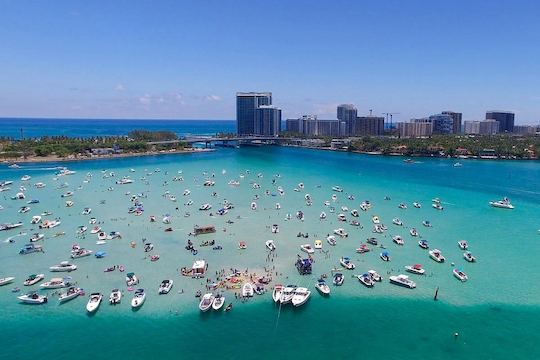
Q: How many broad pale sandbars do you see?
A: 1